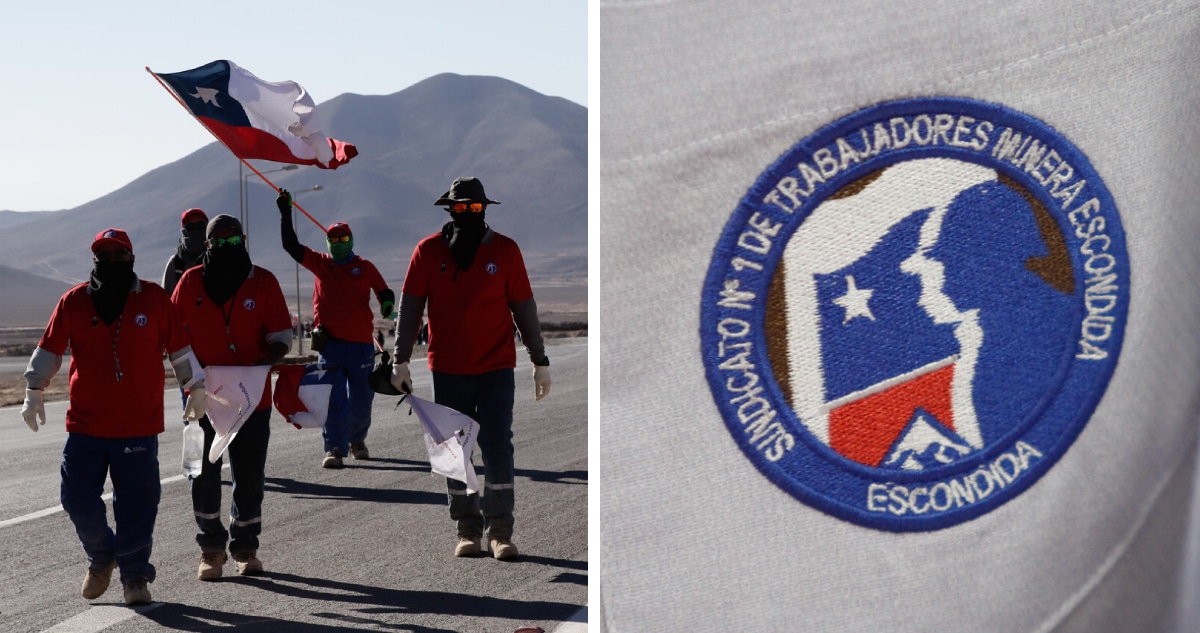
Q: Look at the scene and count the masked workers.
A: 5